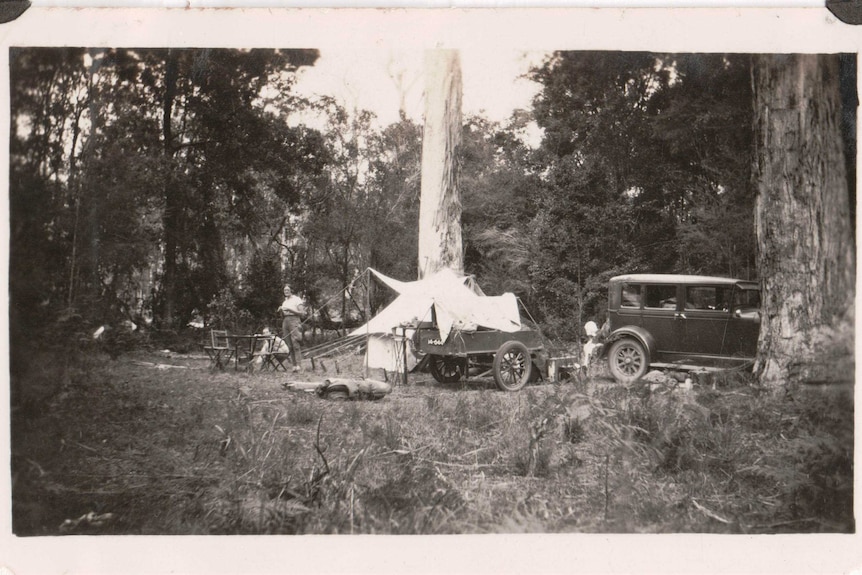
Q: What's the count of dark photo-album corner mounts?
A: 2